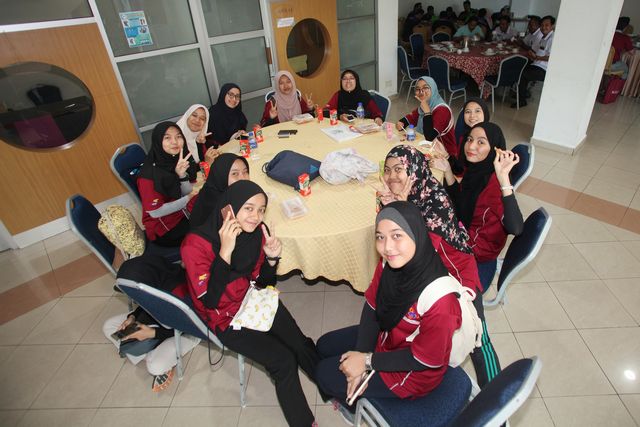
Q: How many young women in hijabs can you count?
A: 12